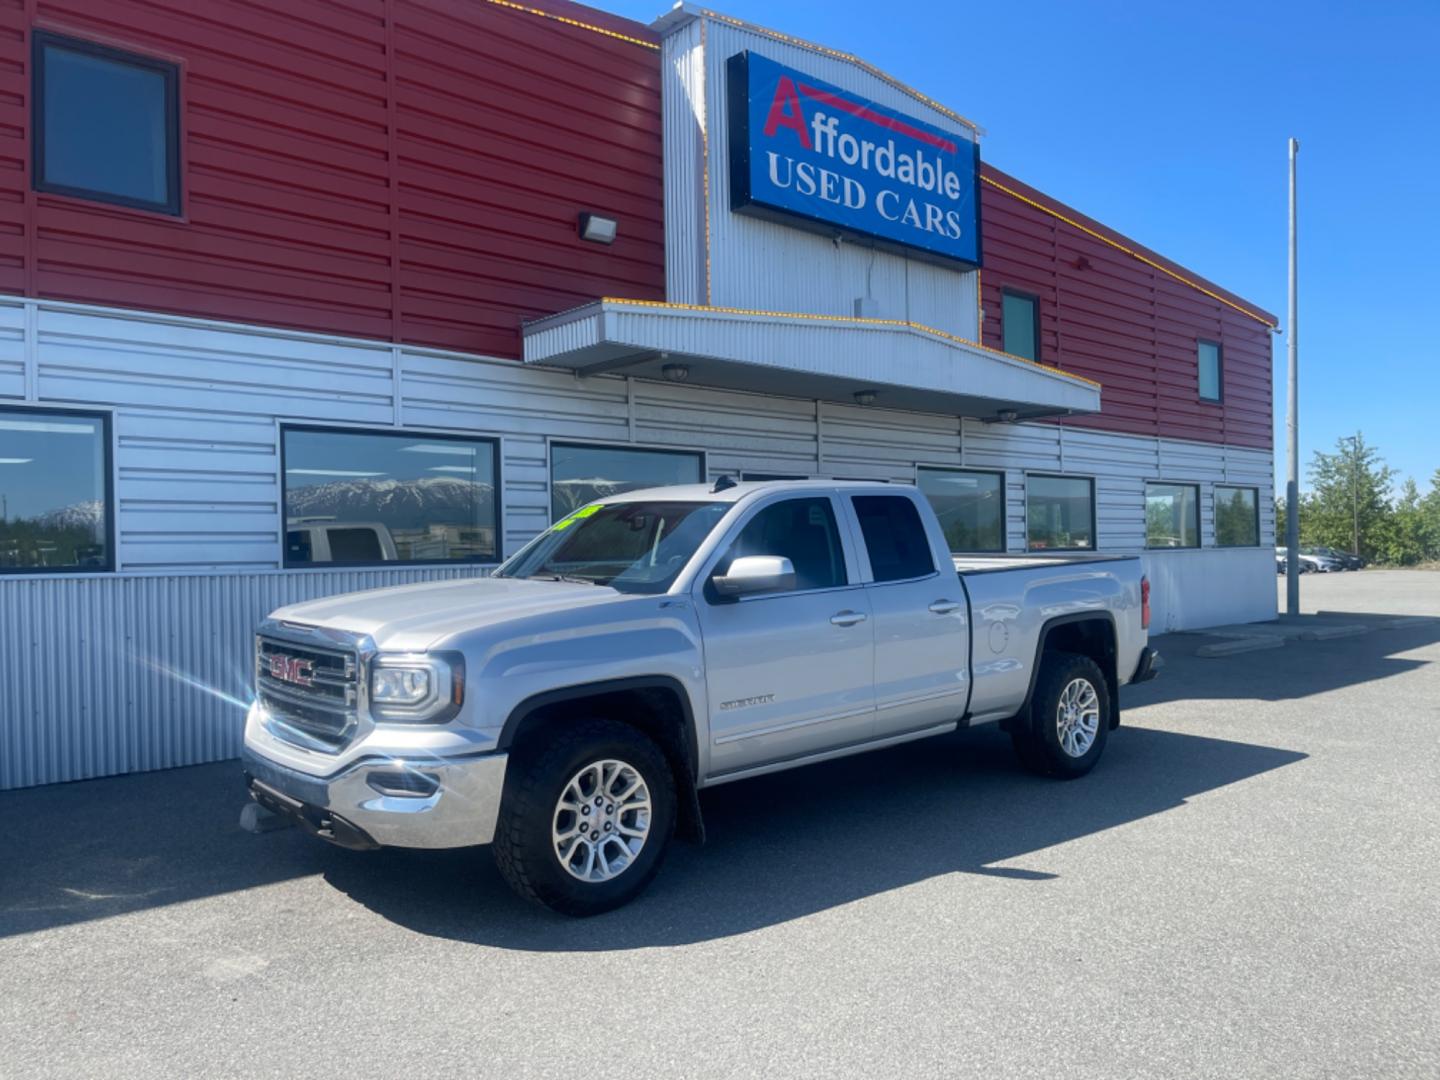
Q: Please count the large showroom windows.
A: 7